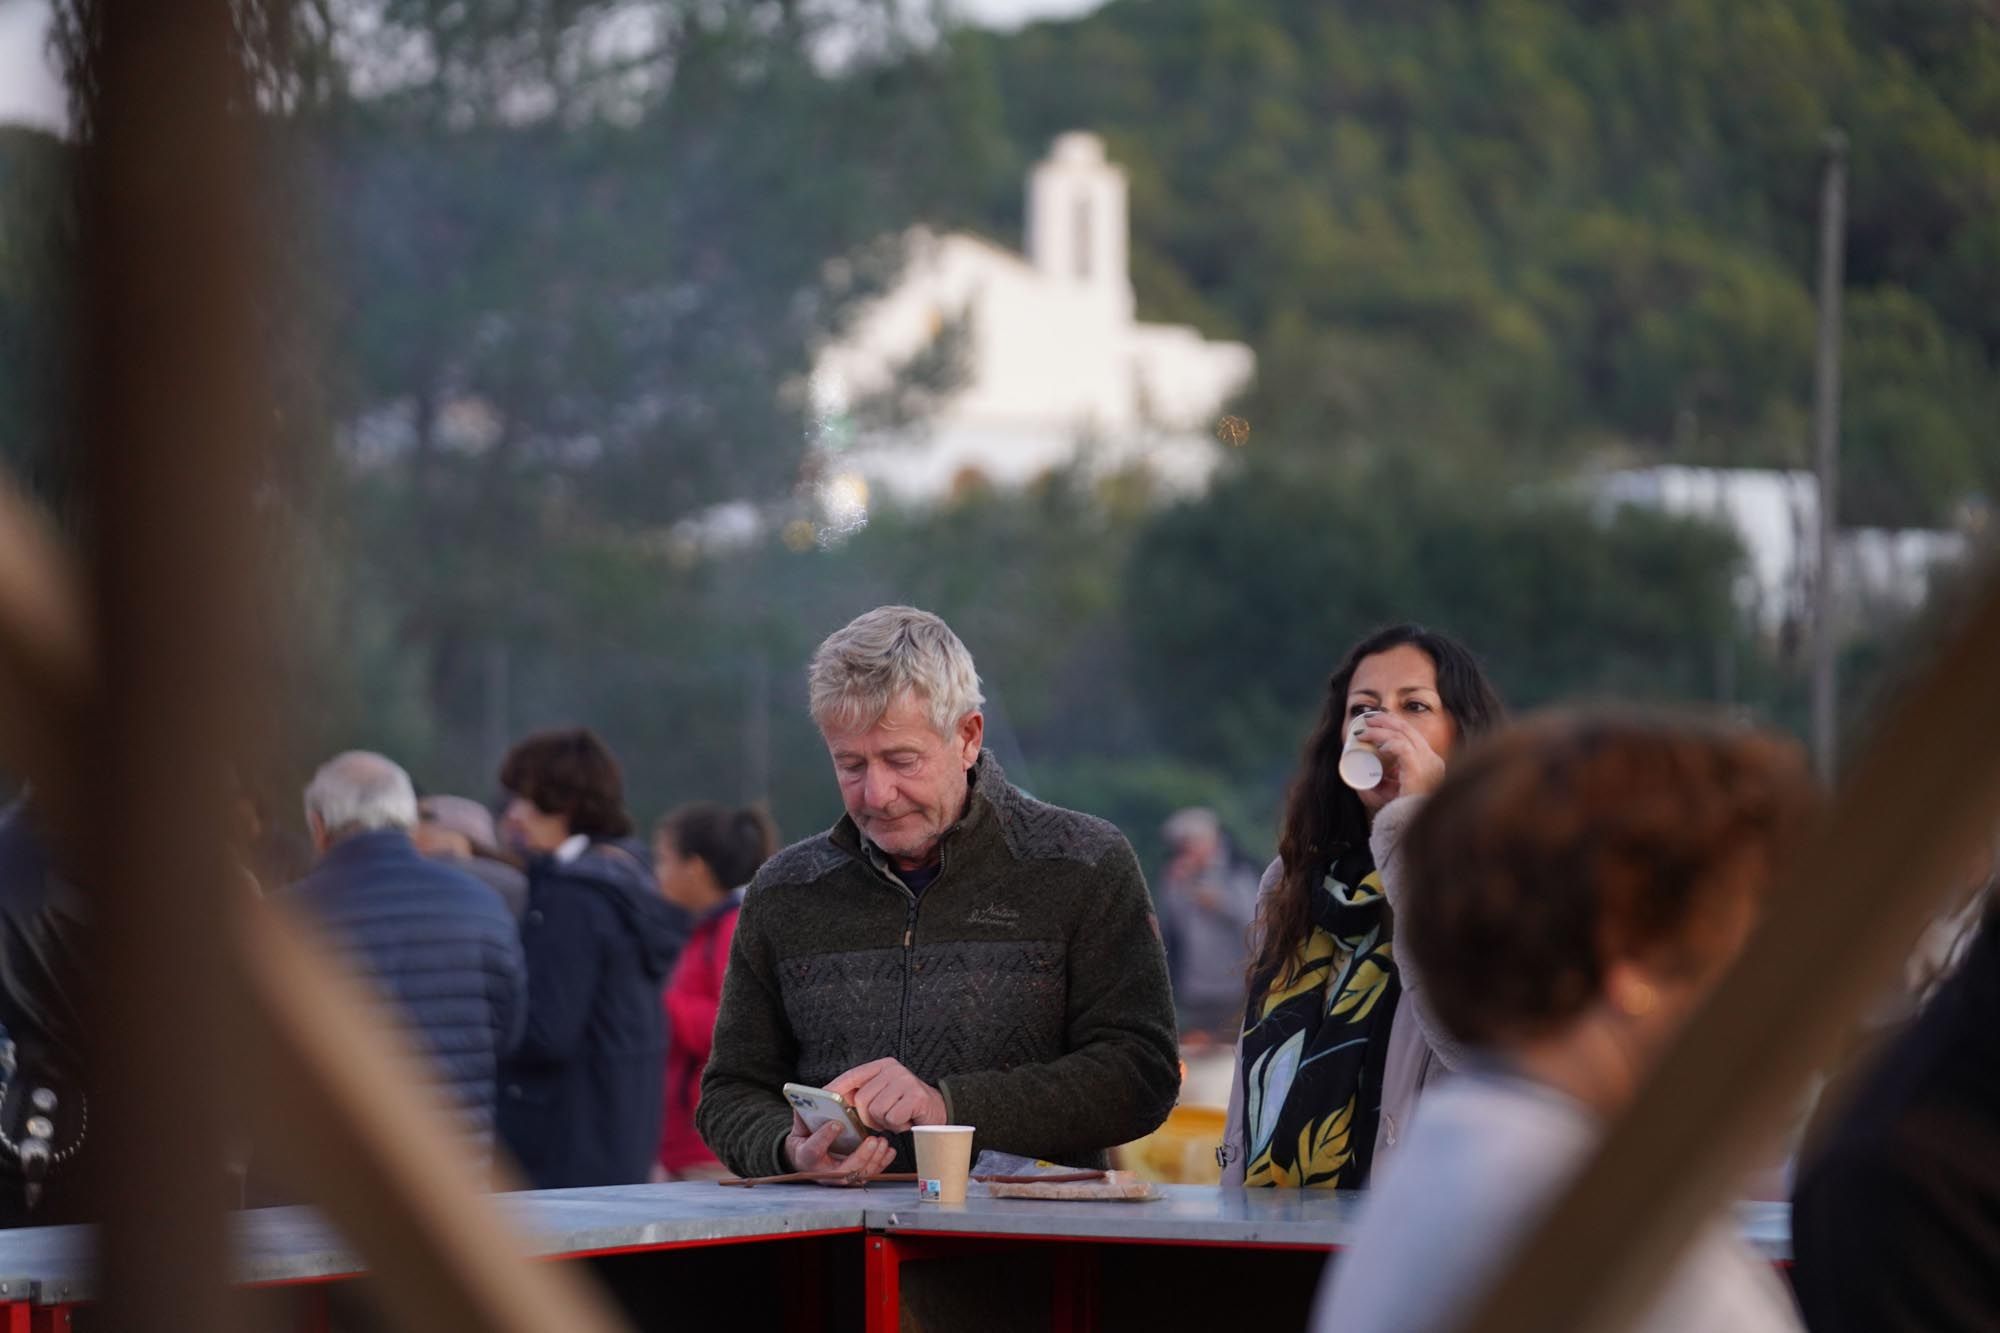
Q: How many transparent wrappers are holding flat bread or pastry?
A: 1